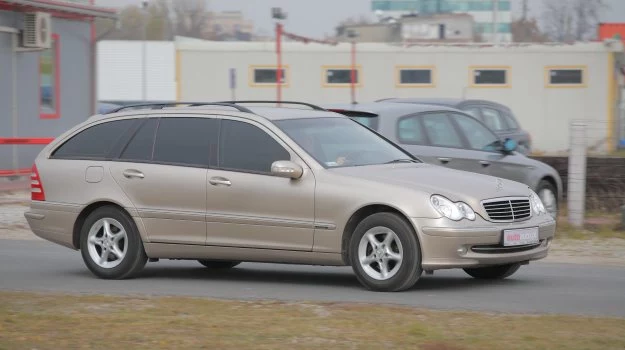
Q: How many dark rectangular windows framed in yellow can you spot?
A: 5